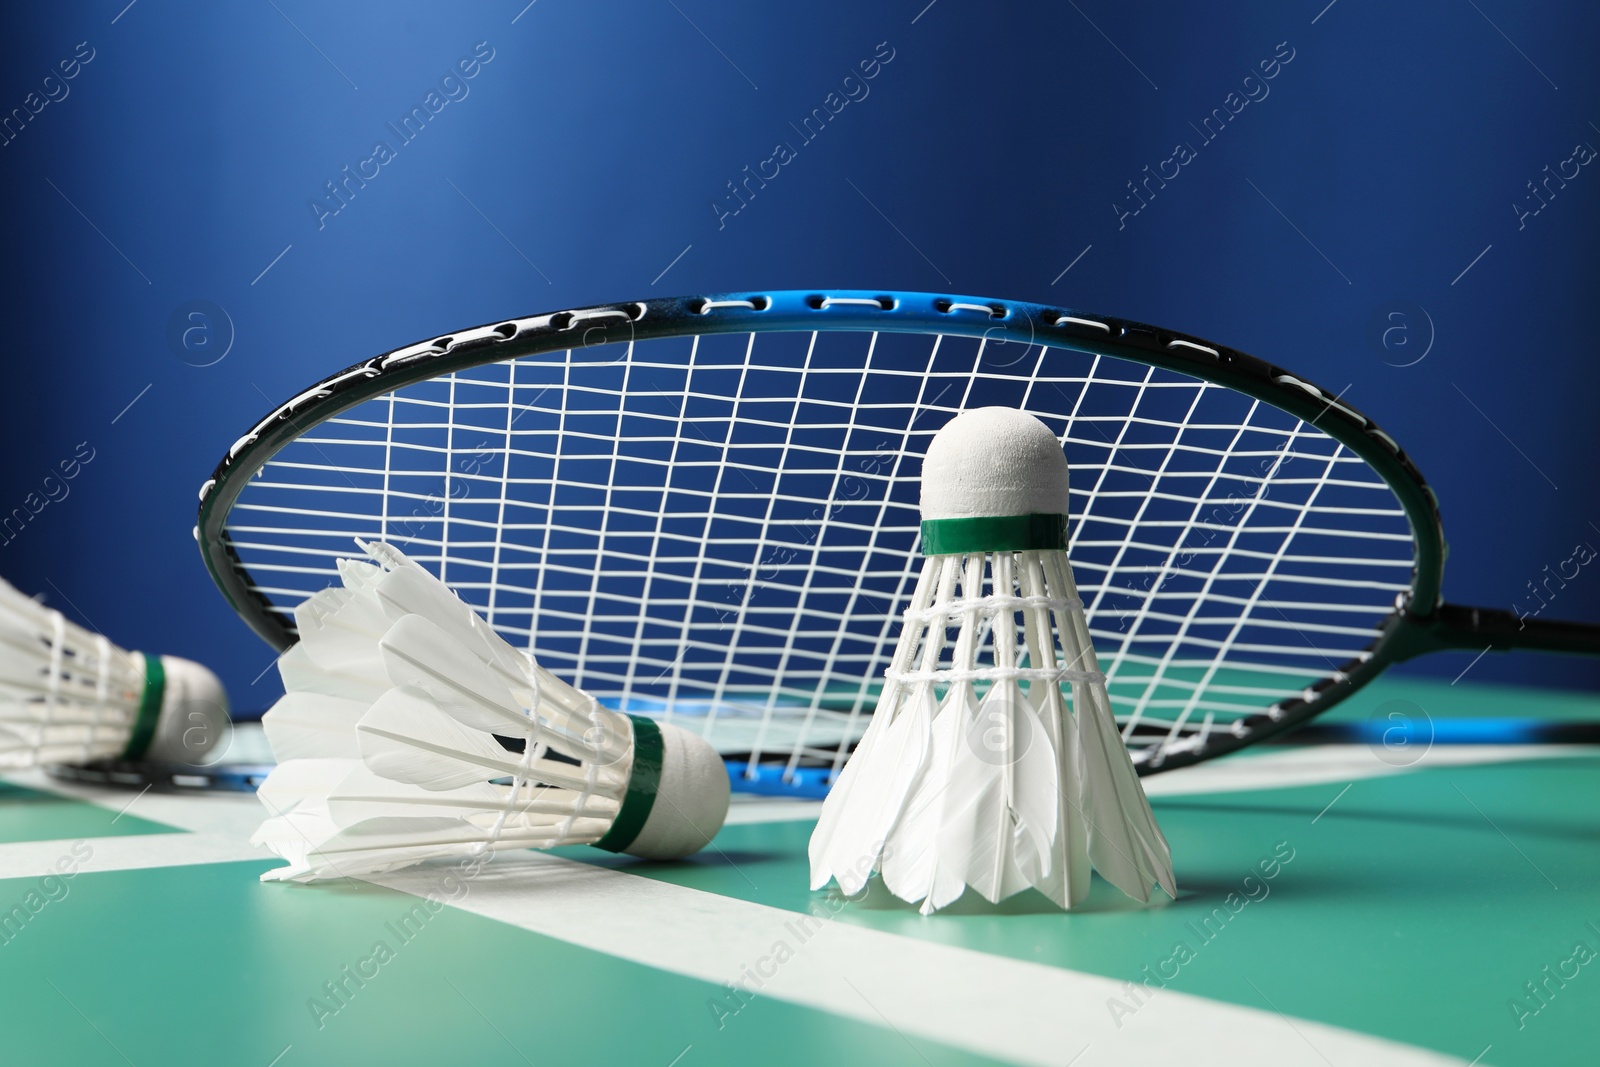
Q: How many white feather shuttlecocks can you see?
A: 3